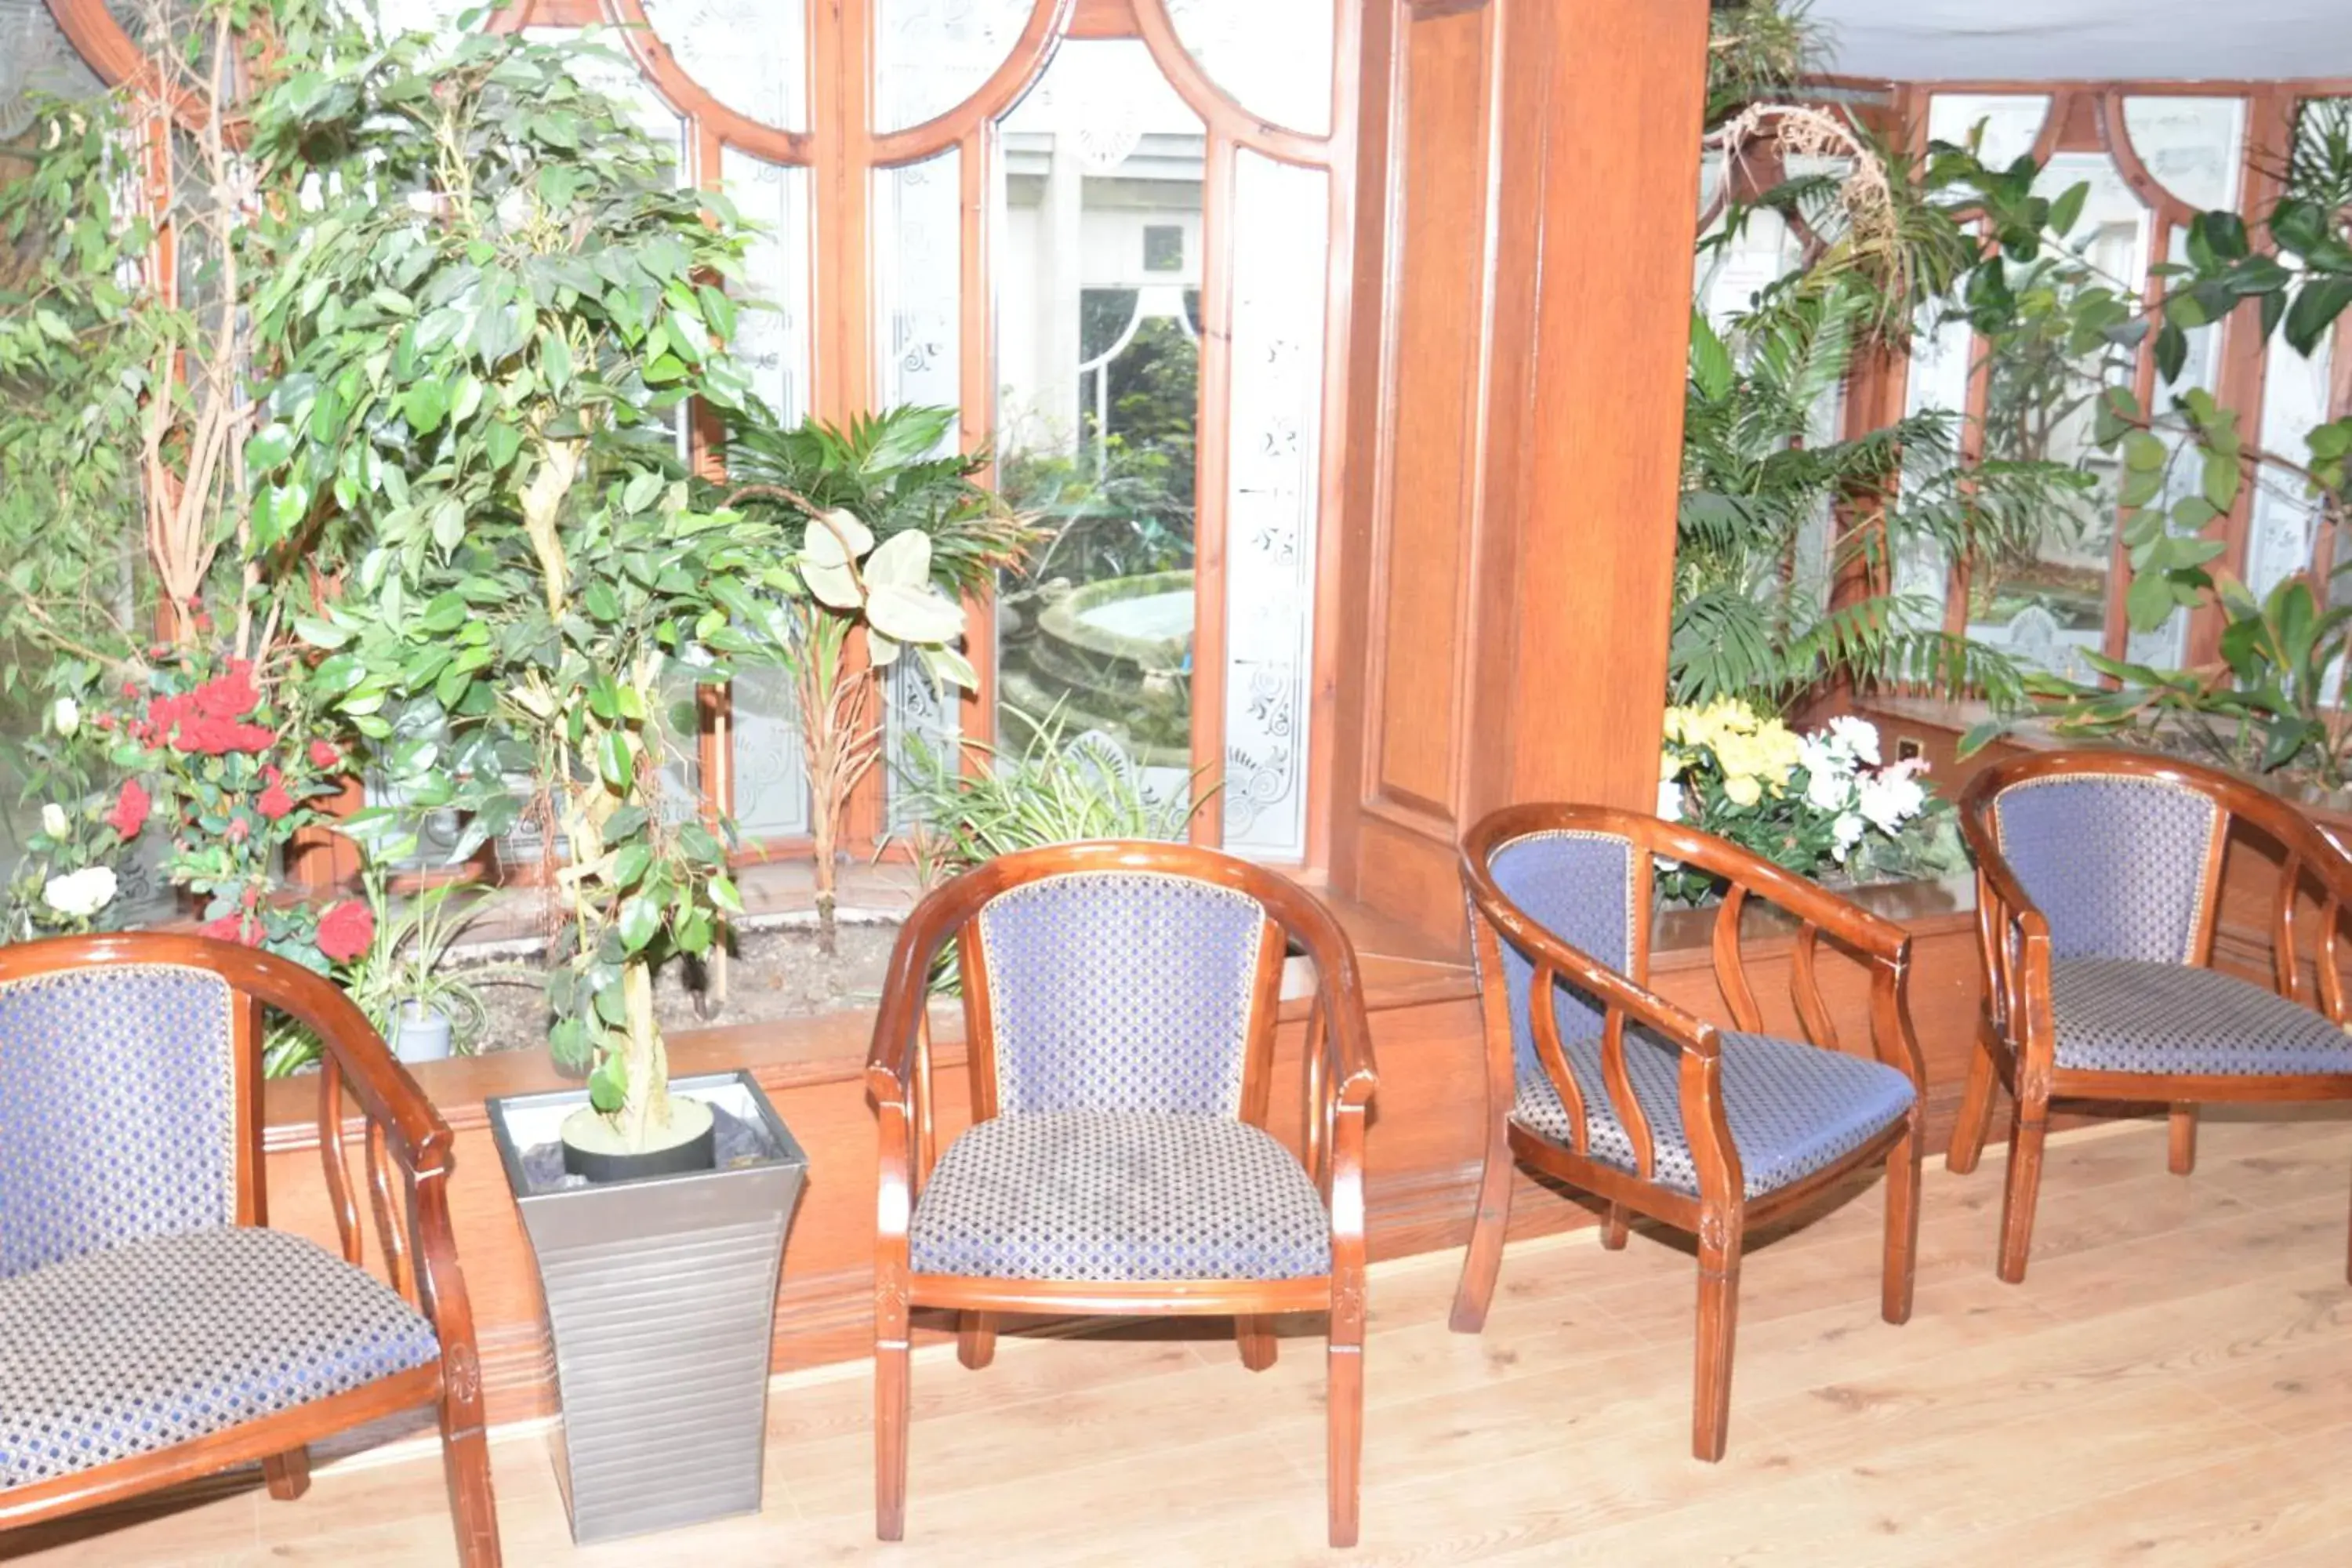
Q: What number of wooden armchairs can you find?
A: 4